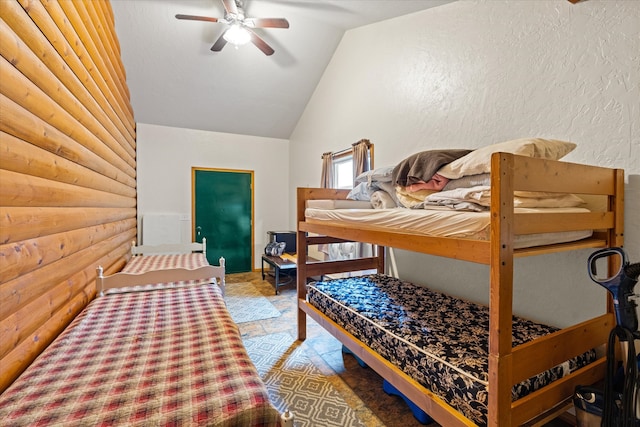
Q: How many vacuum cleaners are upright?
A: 1